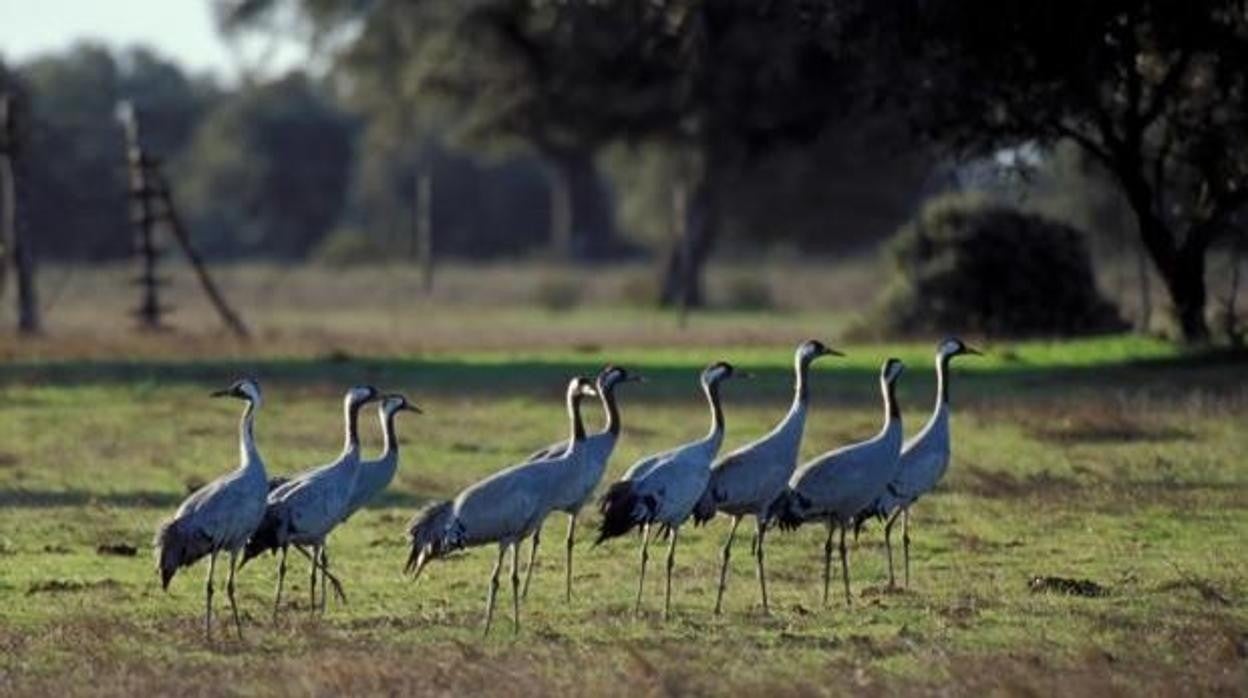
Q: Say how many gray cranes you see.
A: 9